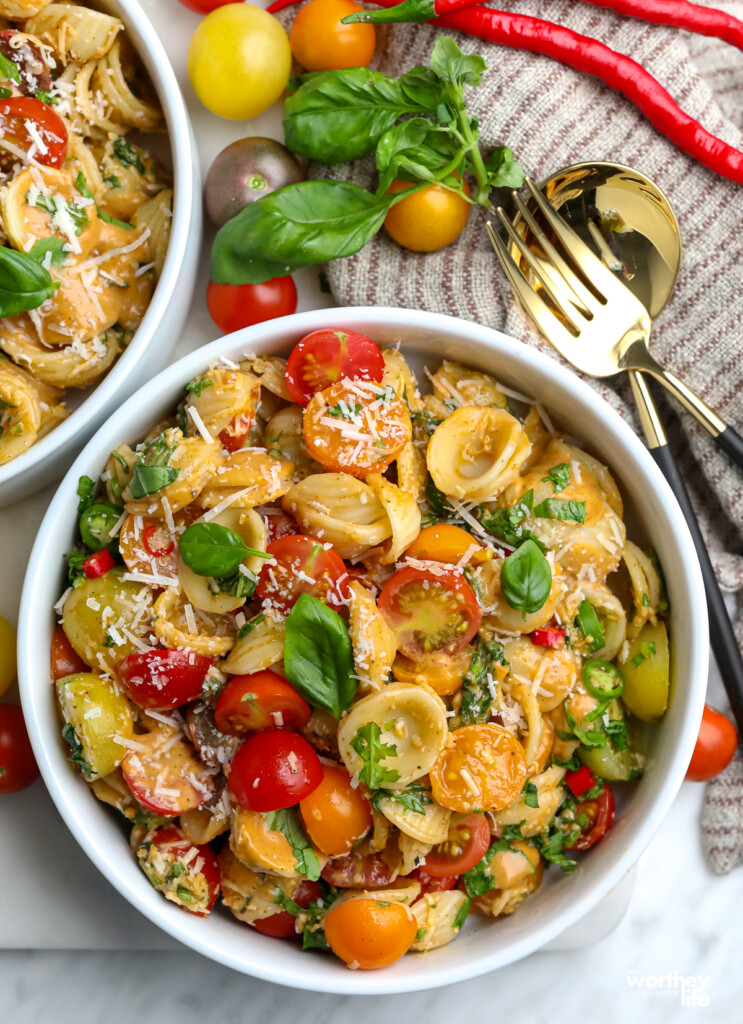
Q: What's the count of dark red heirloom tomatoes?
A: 1